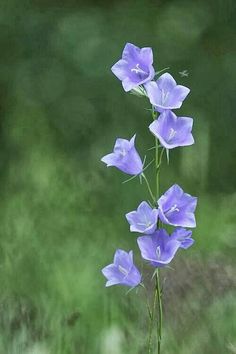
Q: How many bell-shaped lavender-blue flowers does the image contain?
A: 9